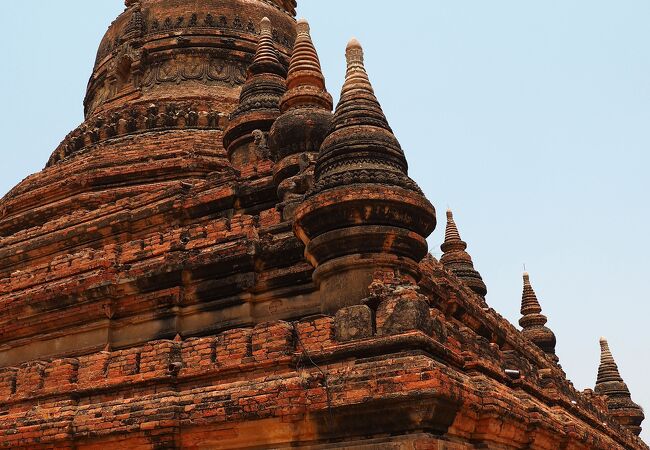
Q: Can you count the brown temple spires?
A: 6